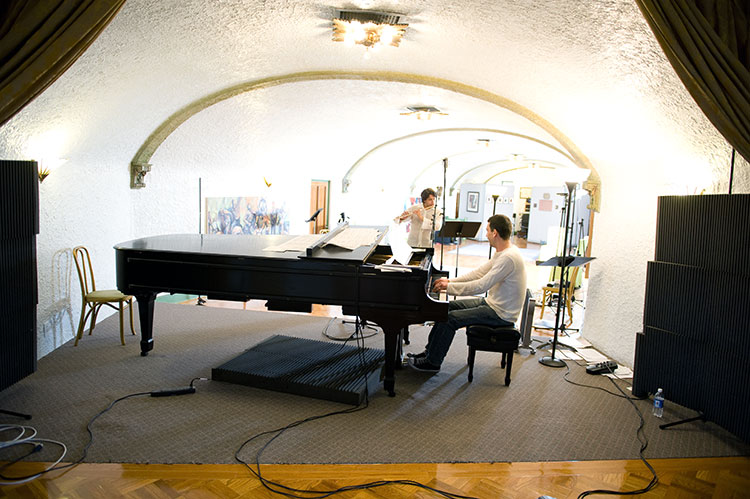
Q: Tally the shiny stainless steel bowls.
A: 0